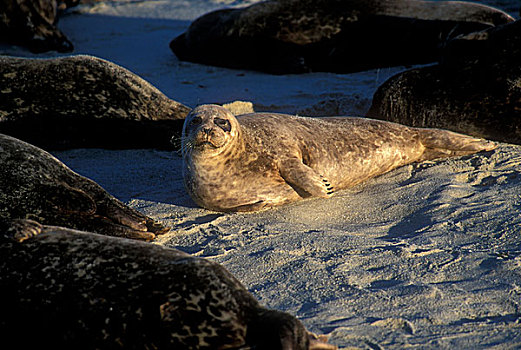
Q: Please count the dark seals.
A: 6